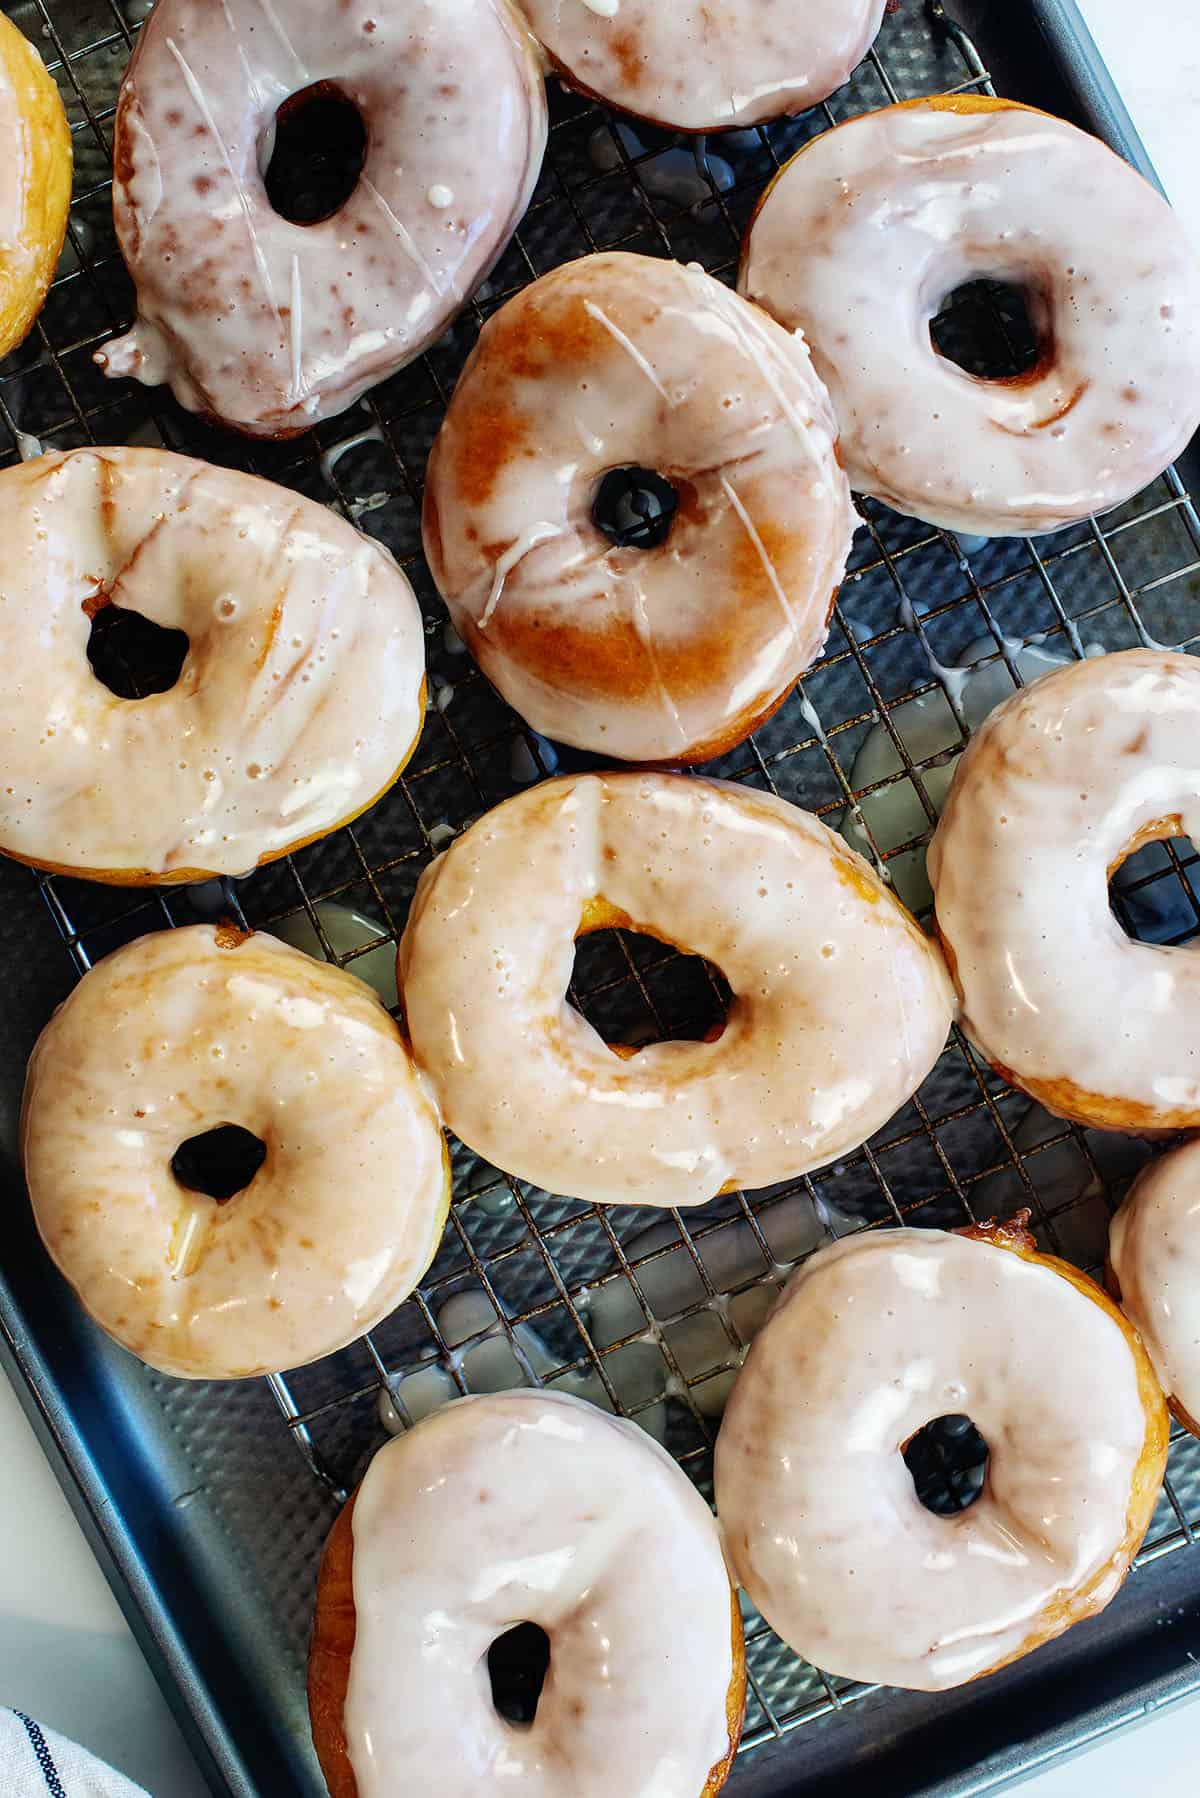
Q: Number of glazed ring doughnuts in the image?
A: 12